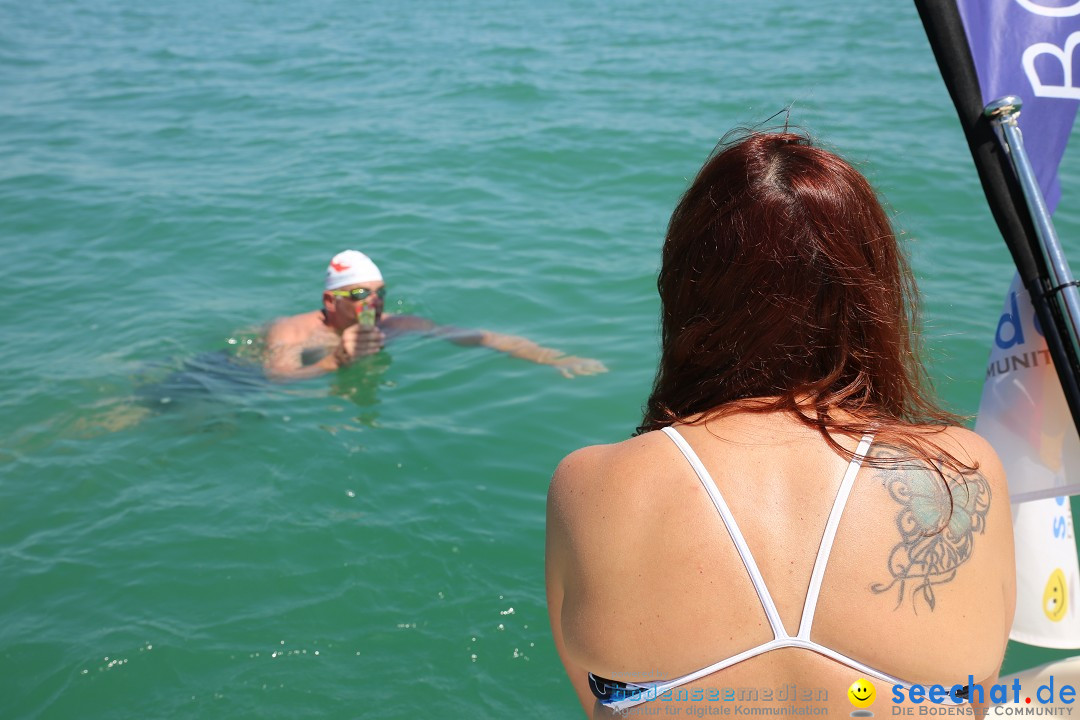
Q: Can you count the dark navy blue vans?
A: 0